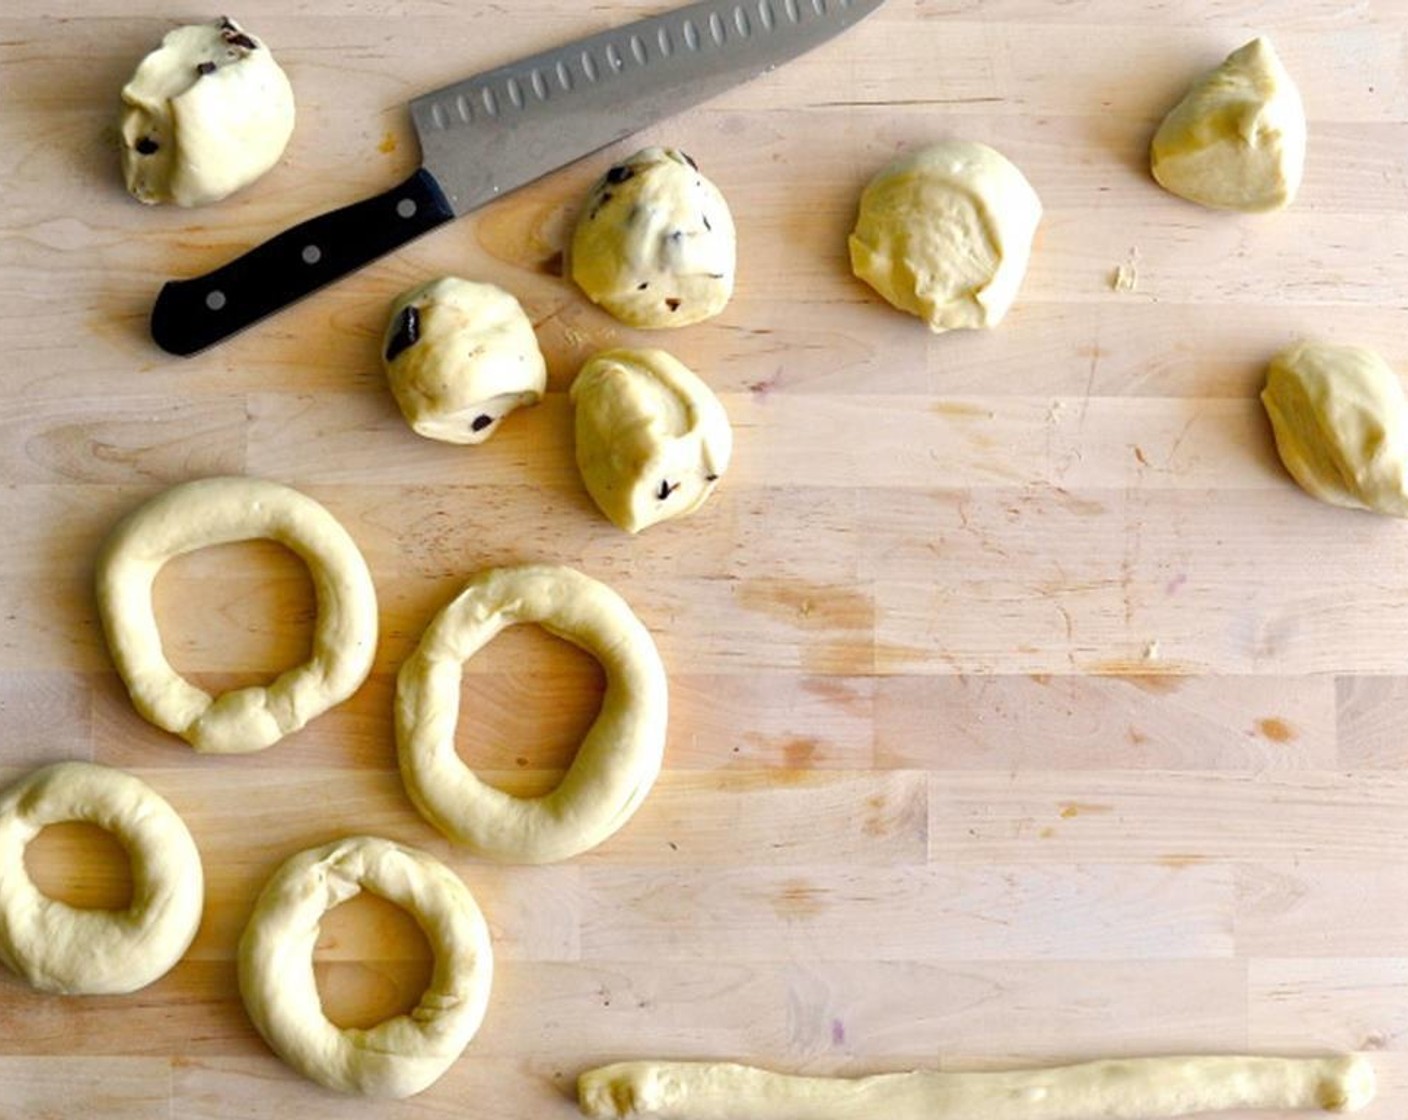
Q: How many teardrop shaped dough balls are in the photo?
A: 1